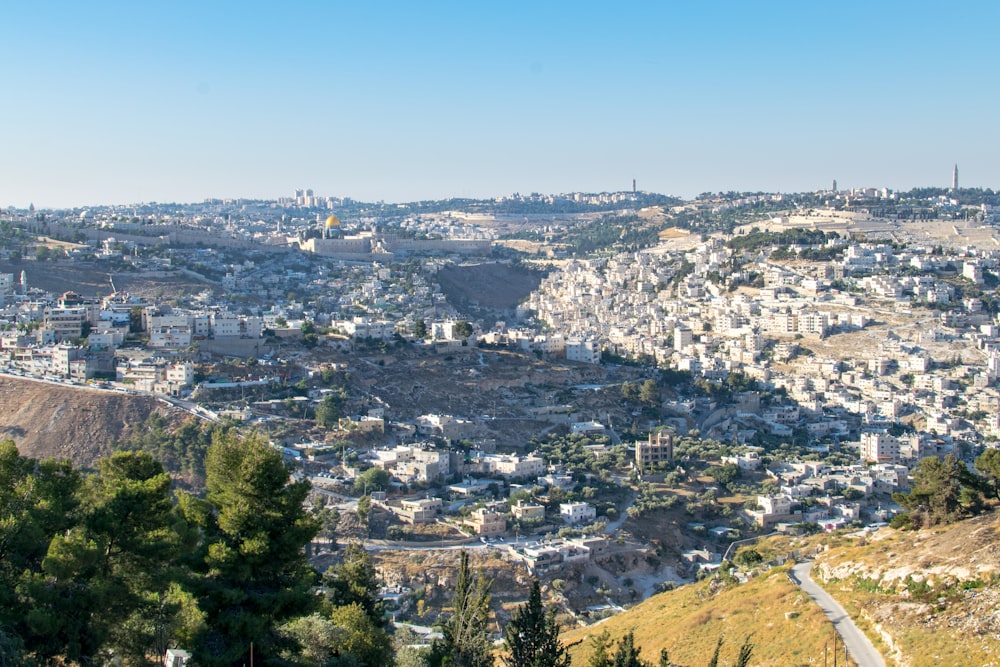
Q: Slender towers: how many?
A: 3